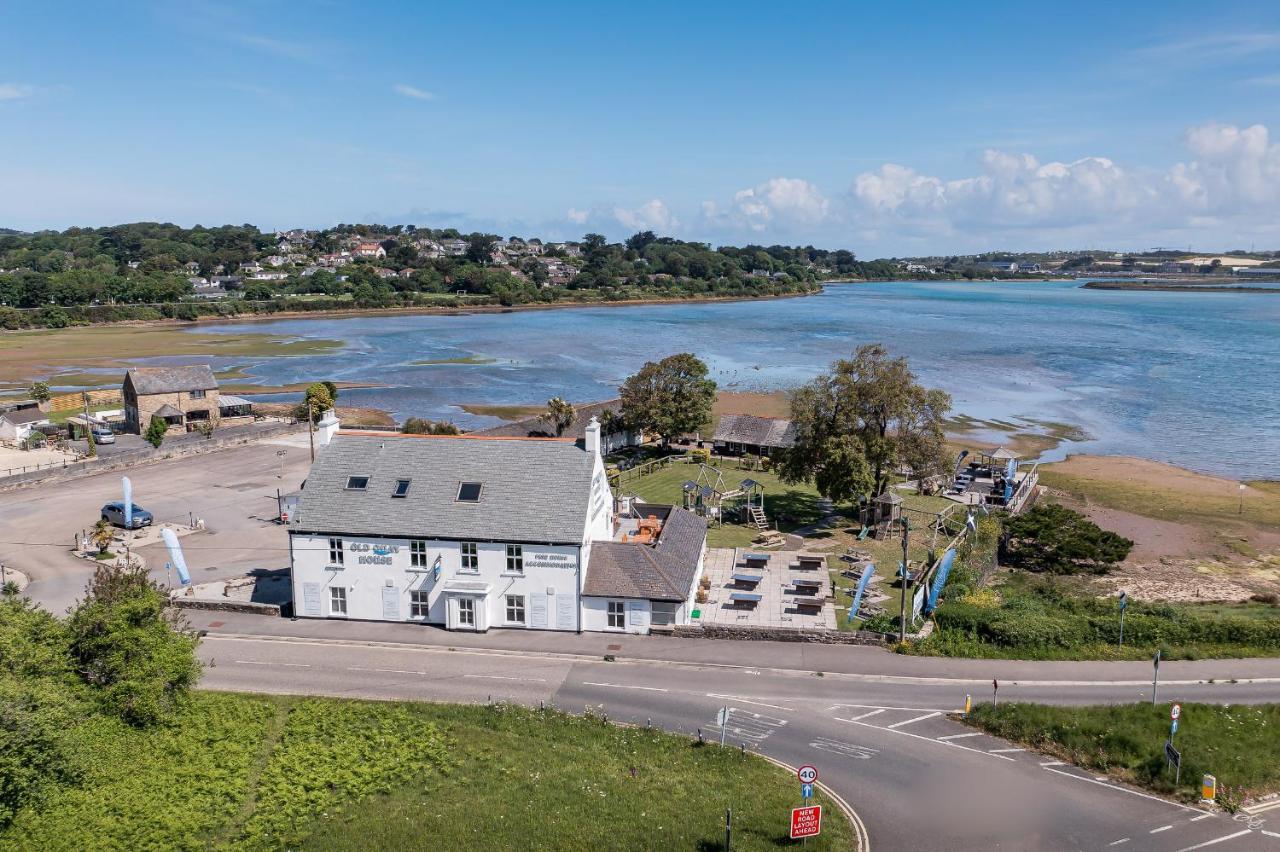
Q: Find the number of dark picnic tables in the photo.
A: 6